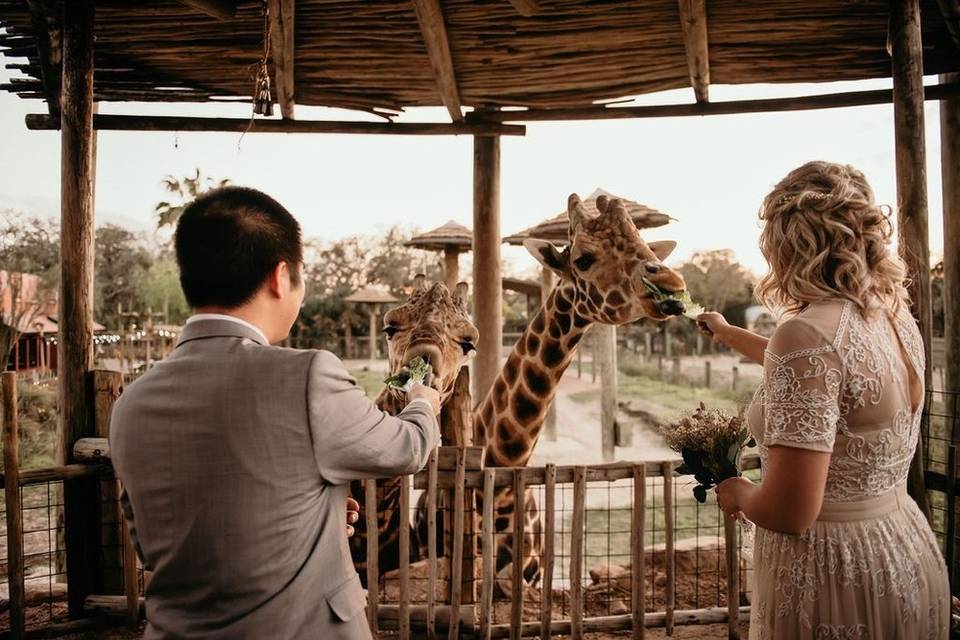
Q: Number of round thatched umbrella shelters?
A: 3